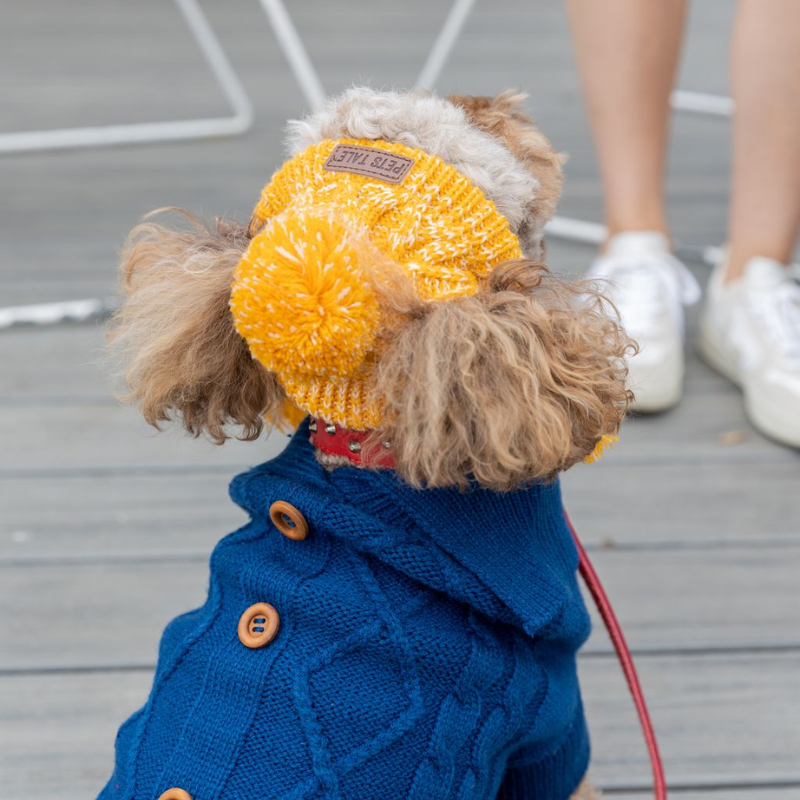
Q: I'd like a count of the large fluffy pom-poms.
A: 1